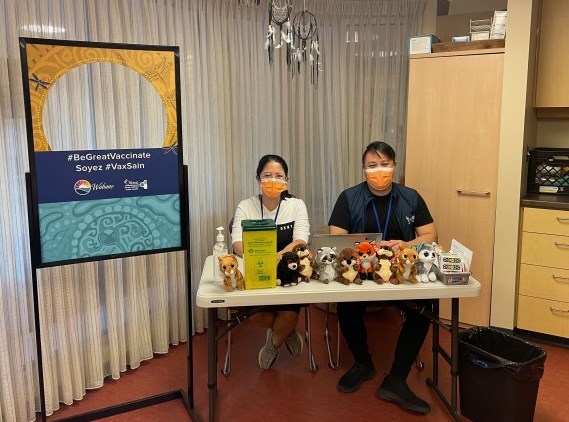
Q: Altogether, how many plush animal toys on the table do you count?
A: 9